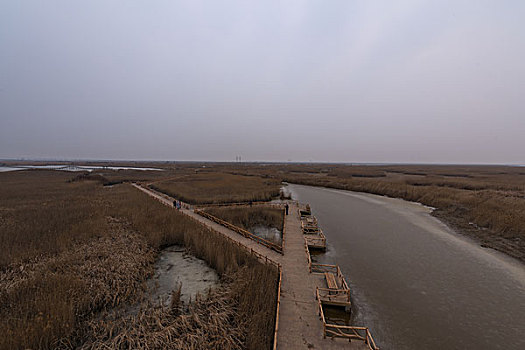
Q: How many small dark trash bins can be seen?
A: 0